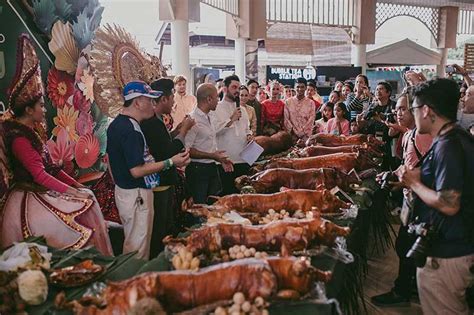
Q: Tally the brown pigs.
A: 8